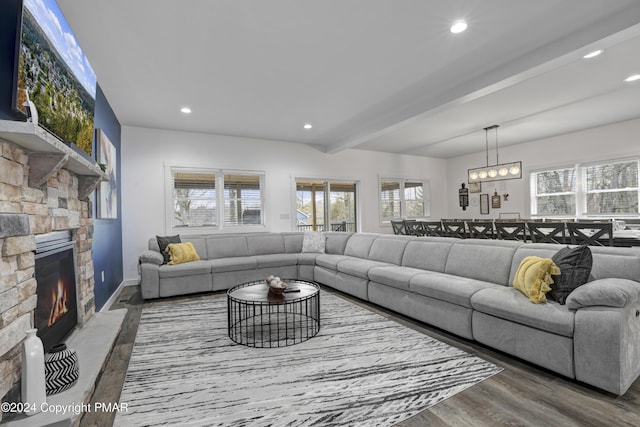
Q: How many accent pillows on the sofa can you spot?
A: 5